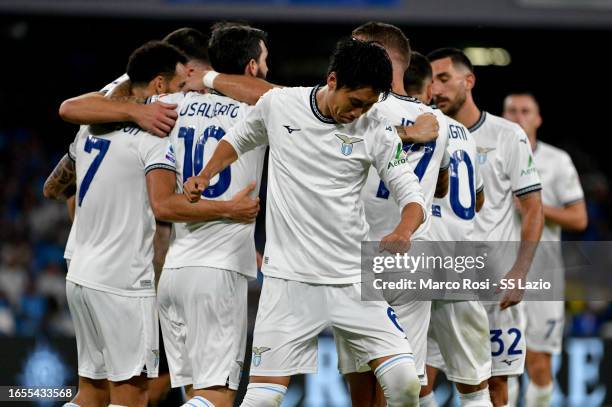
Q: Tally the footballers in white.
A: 8